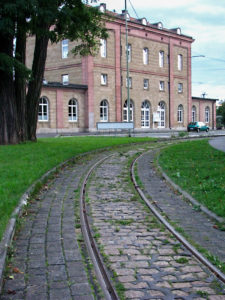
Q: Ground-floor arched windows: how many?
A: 9